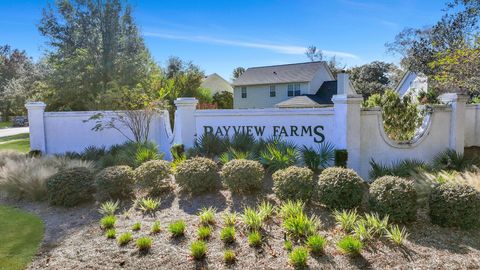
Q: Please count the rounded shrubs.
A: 9